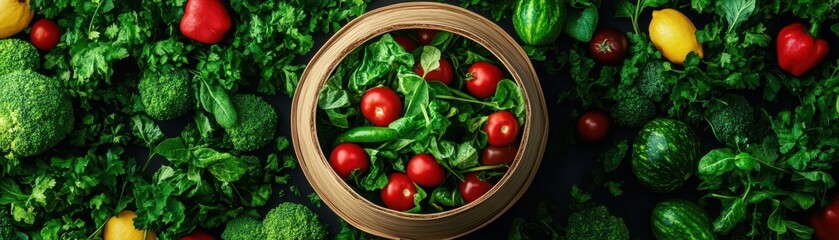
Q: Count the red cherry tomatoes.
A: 14